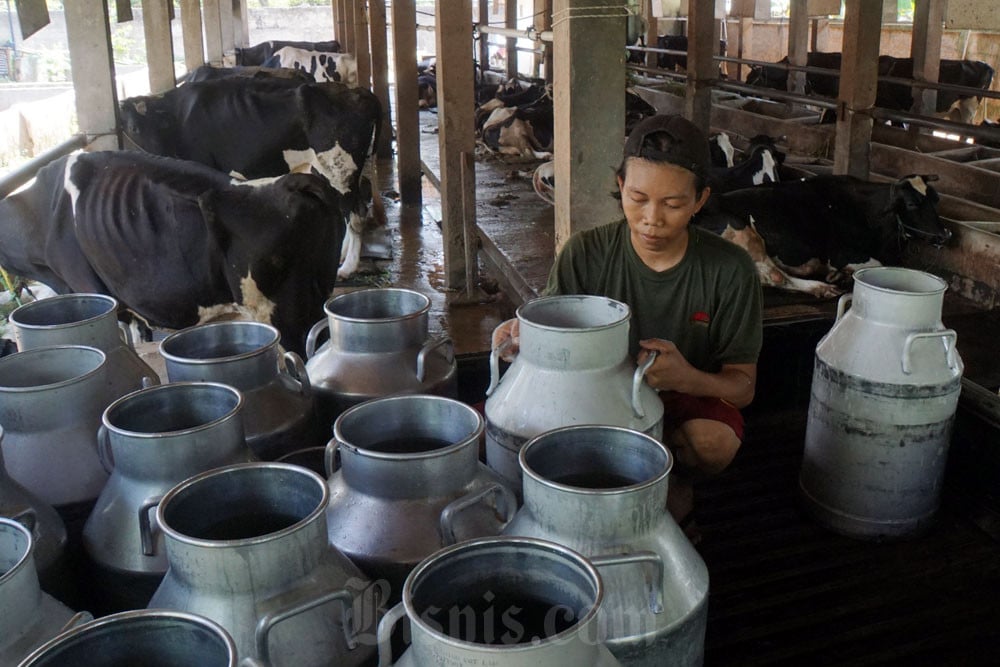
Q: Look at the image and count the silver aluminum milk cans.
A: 14